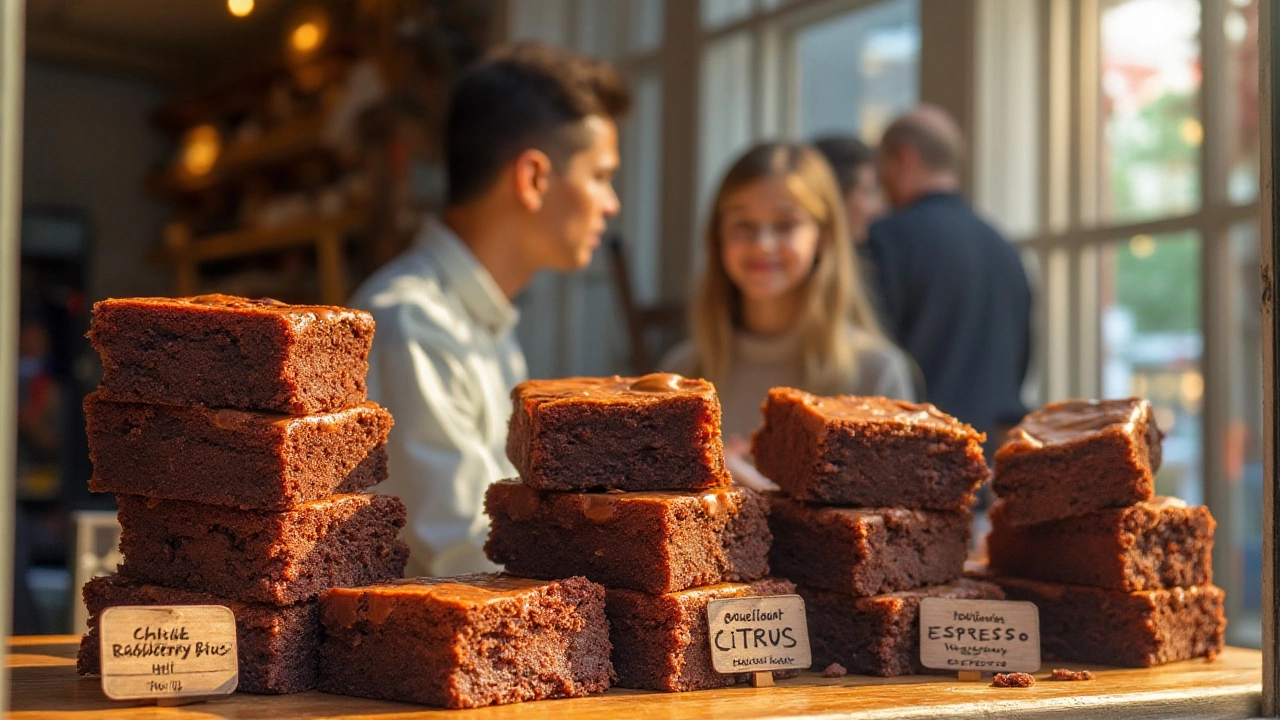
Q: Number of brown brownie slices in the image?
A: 14